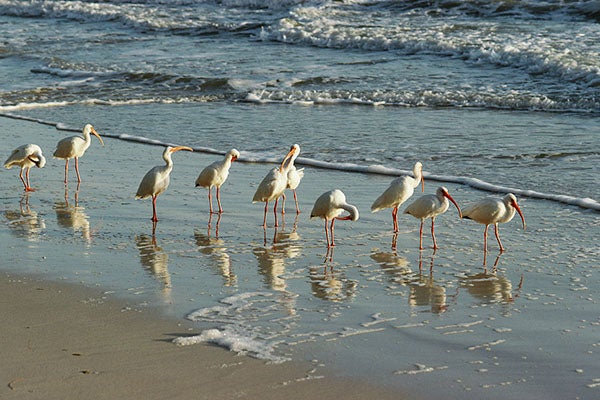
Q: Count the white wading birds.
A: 10